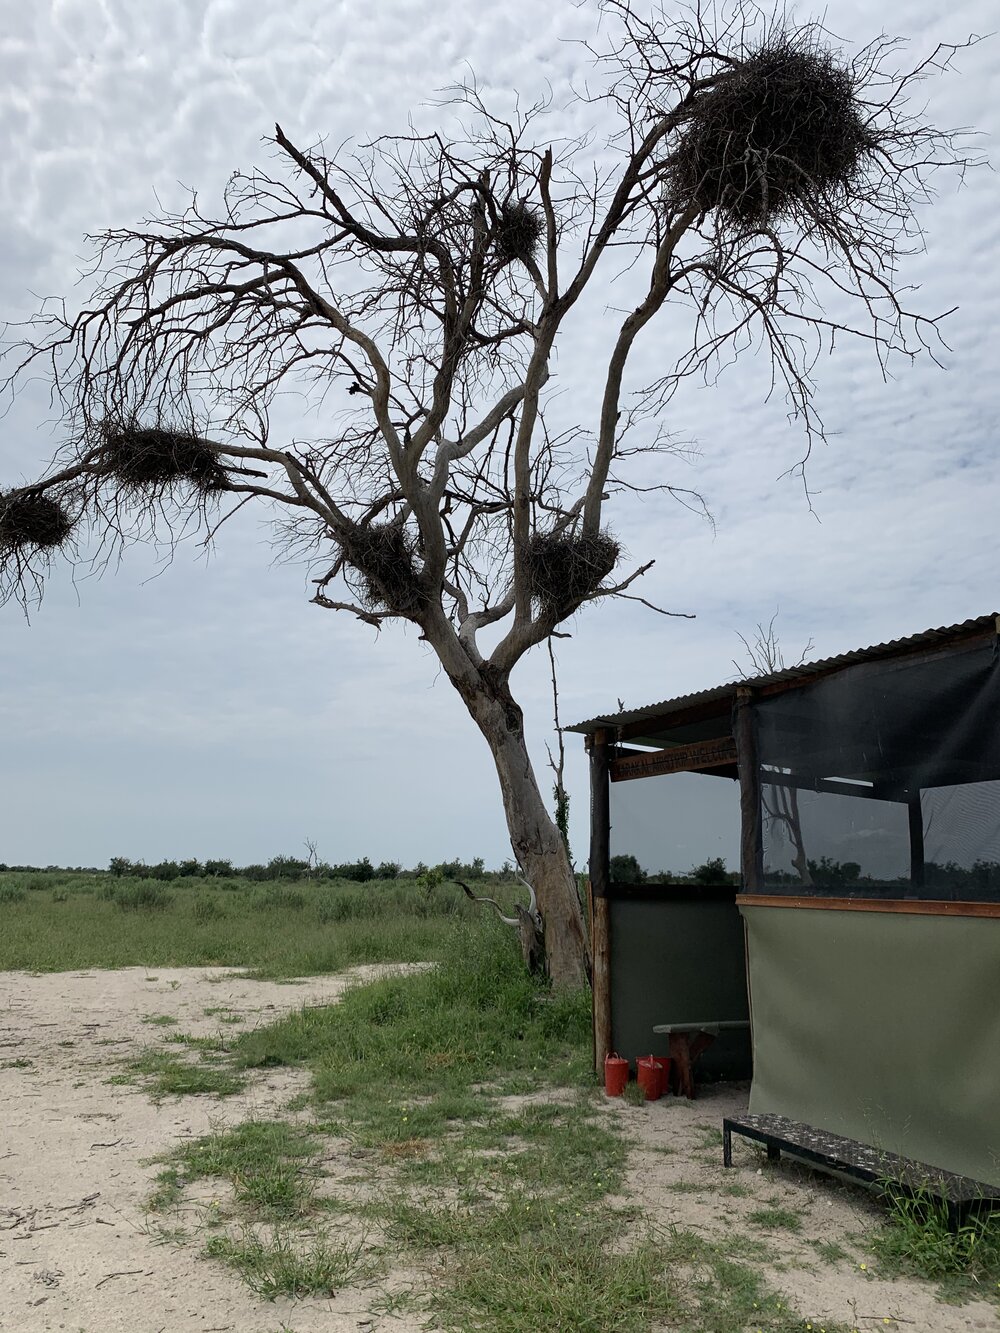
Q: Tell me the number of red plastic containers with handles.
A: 3